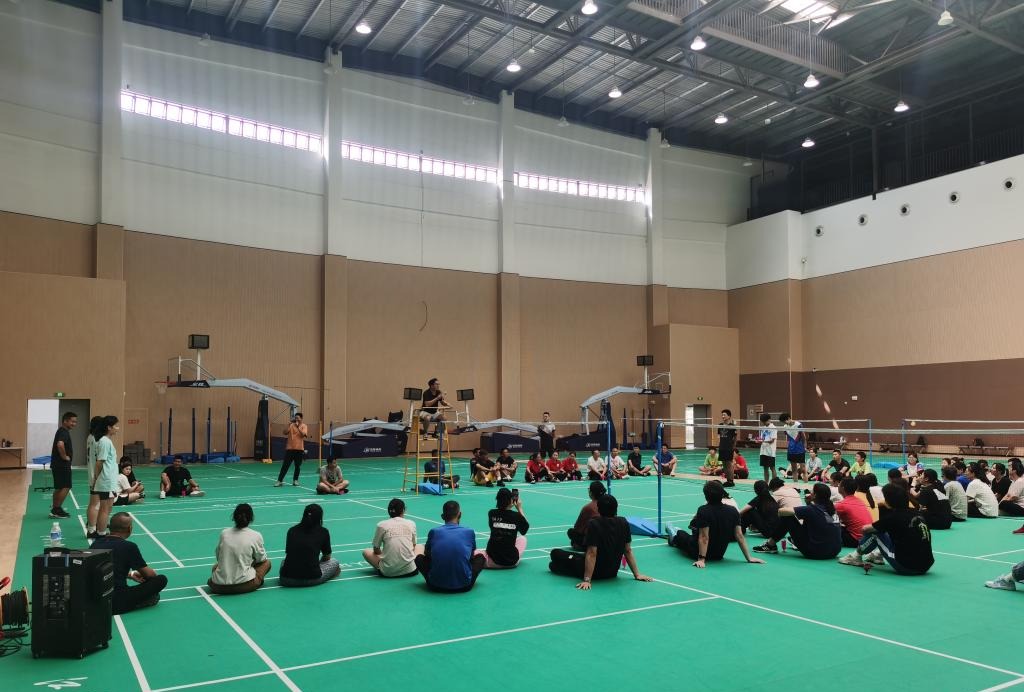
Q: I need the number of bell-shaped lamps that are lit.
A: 9